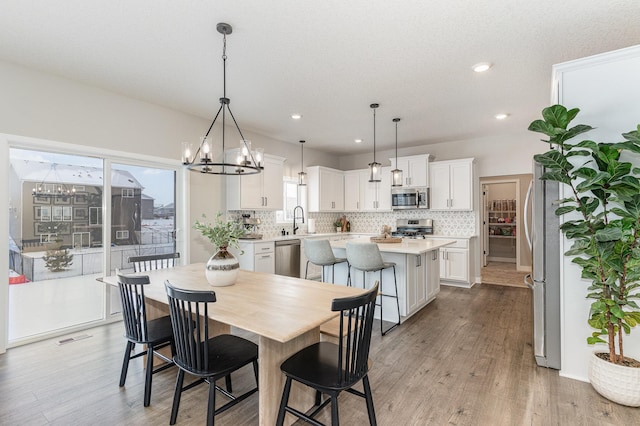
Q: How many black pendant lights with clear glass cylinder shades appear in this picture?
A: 3